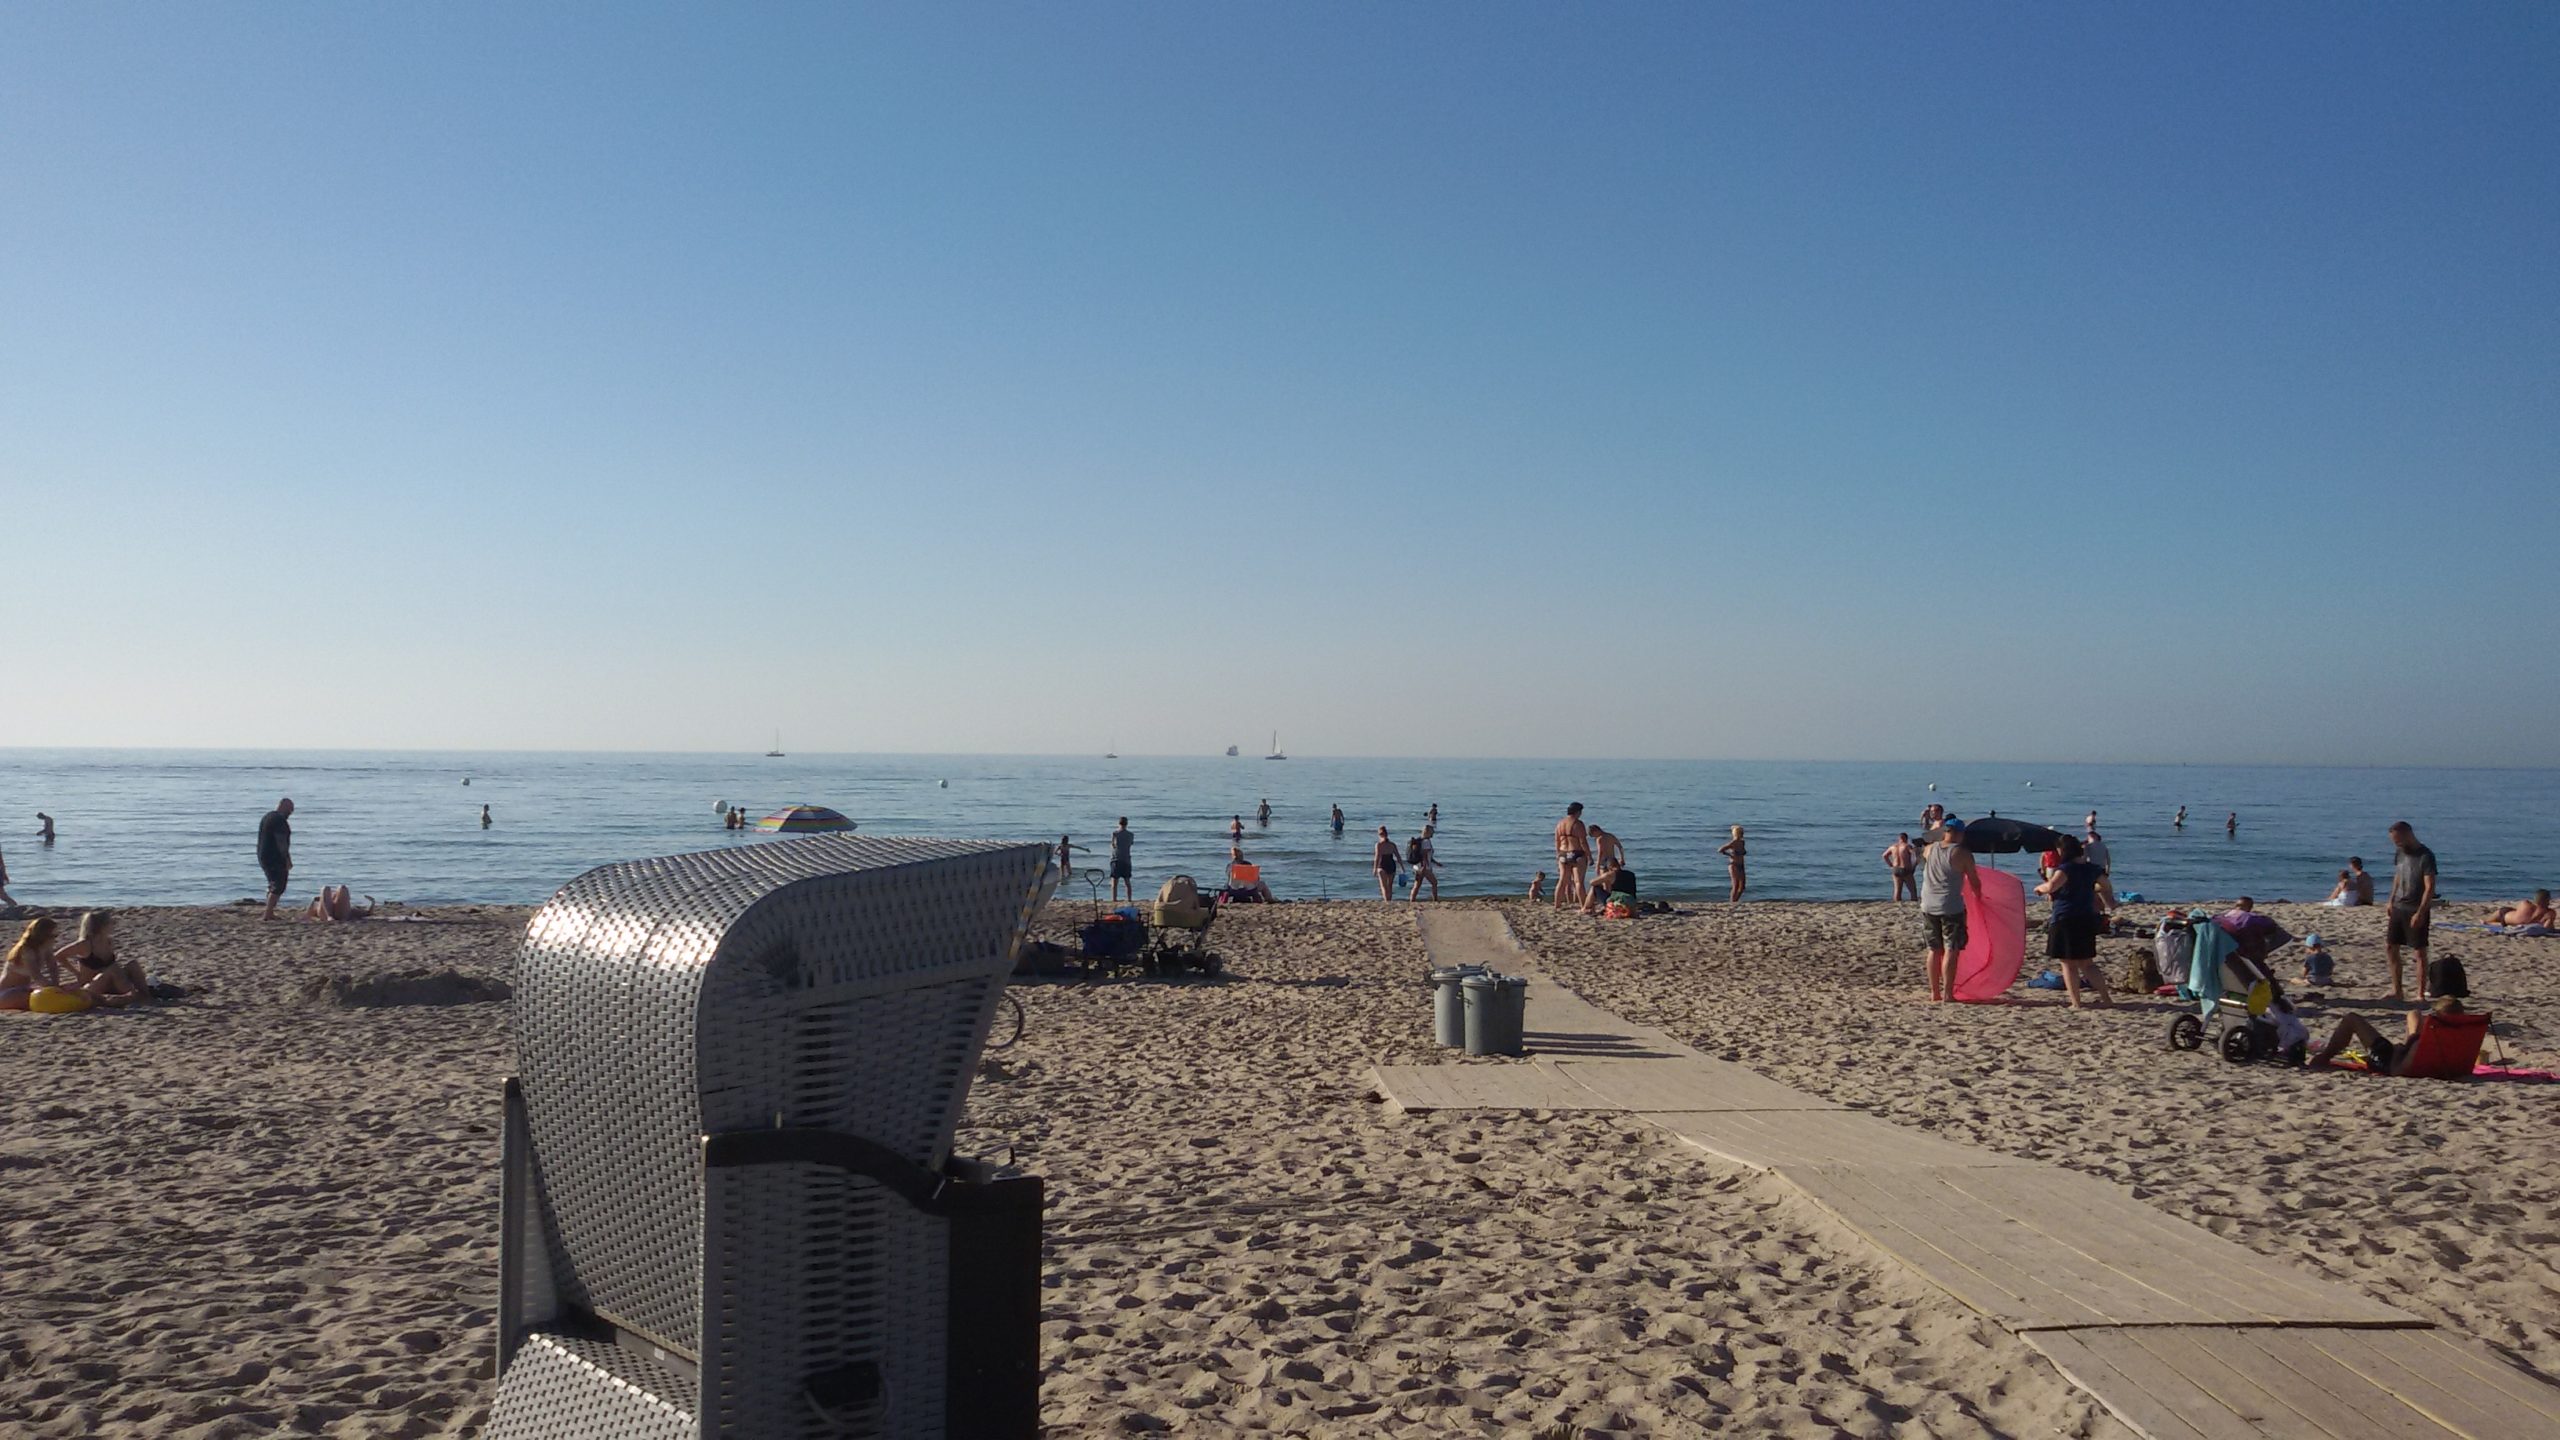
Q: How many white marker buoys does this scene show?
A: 5